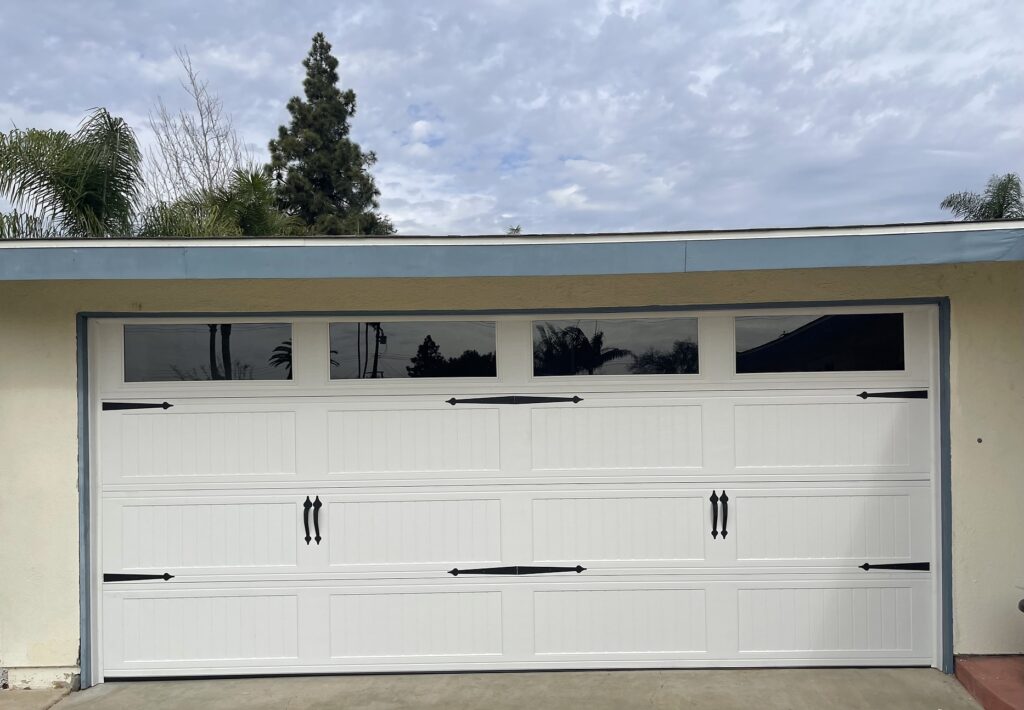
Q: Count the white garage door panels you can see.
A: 12